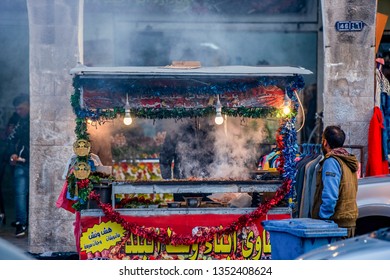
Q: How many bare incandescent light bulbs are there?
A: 3